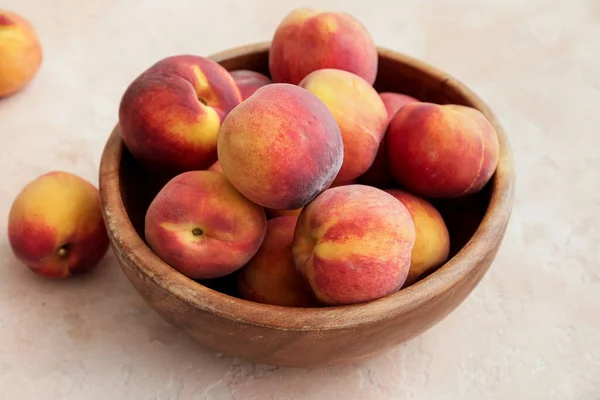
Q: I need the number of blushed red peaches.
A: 13